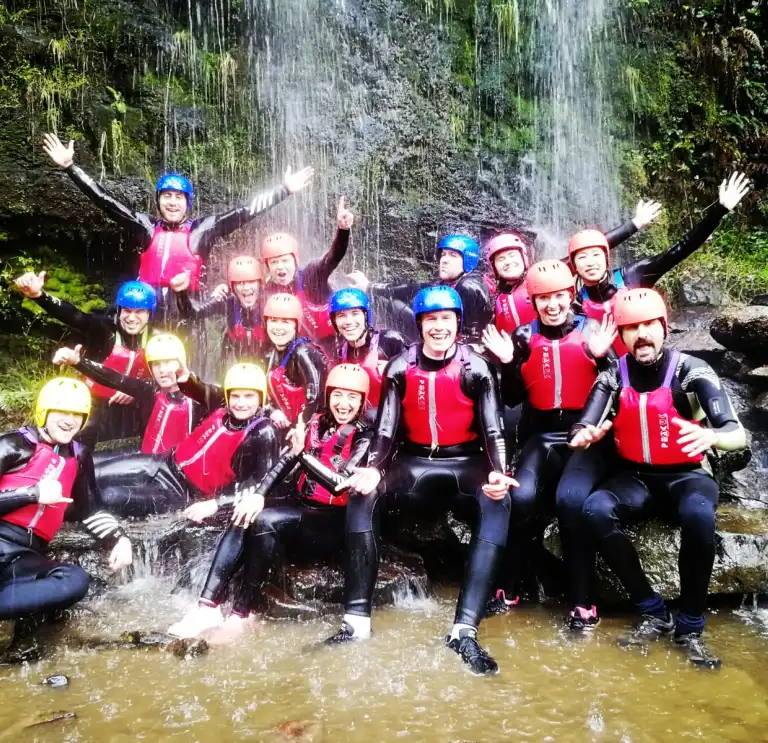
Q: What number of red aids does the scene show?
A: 15